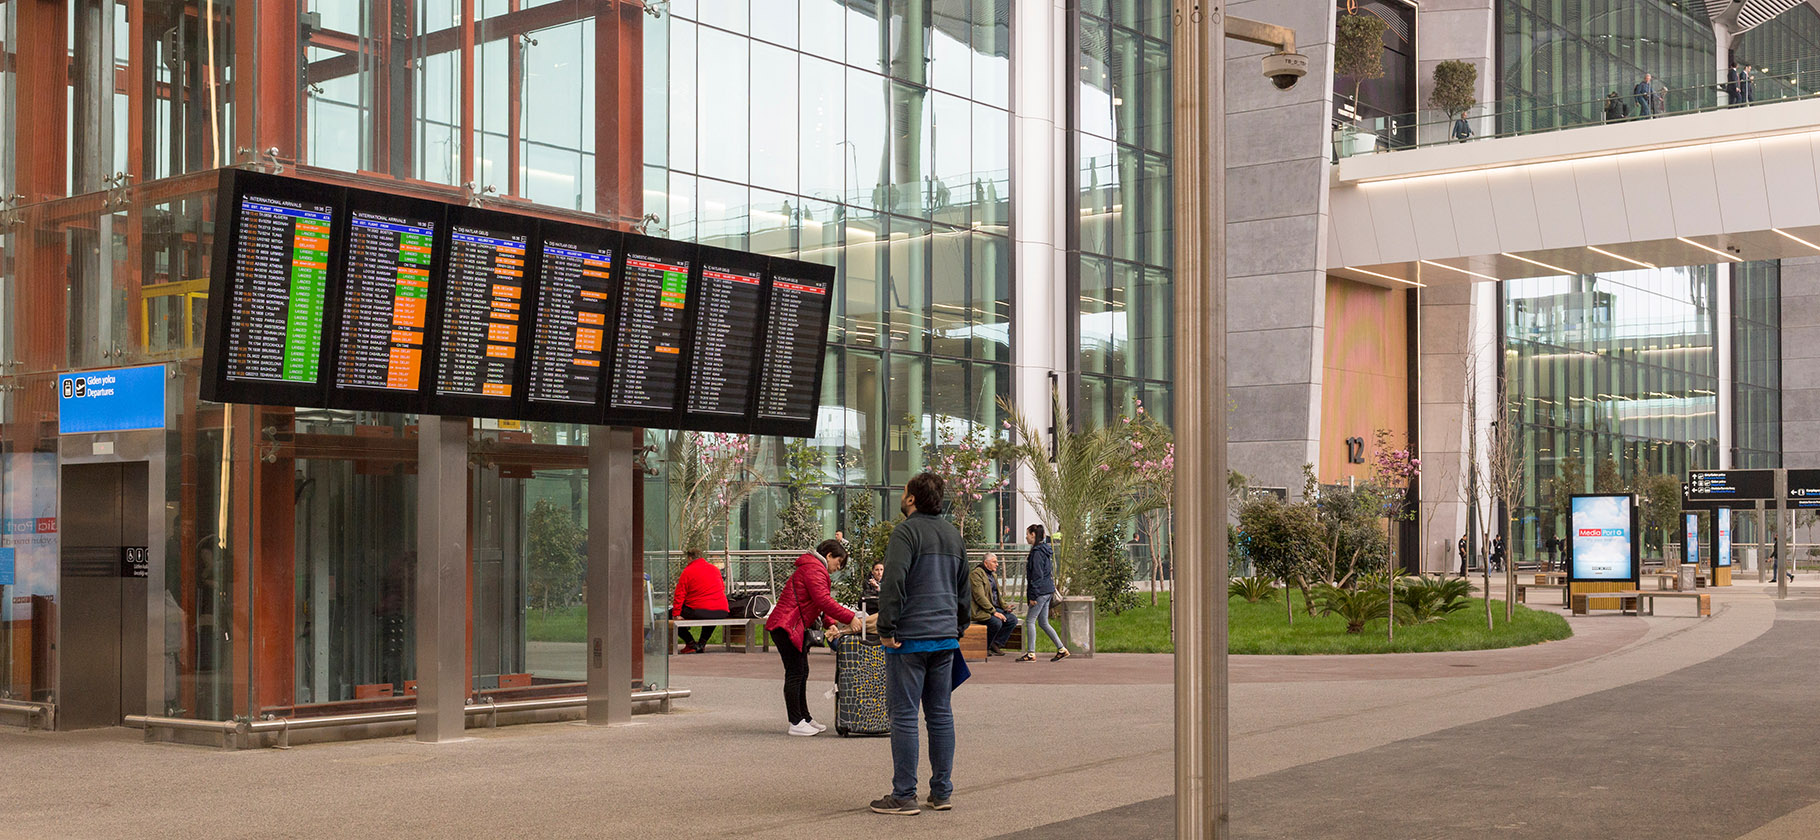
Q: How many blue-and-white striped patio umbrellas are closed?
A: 0